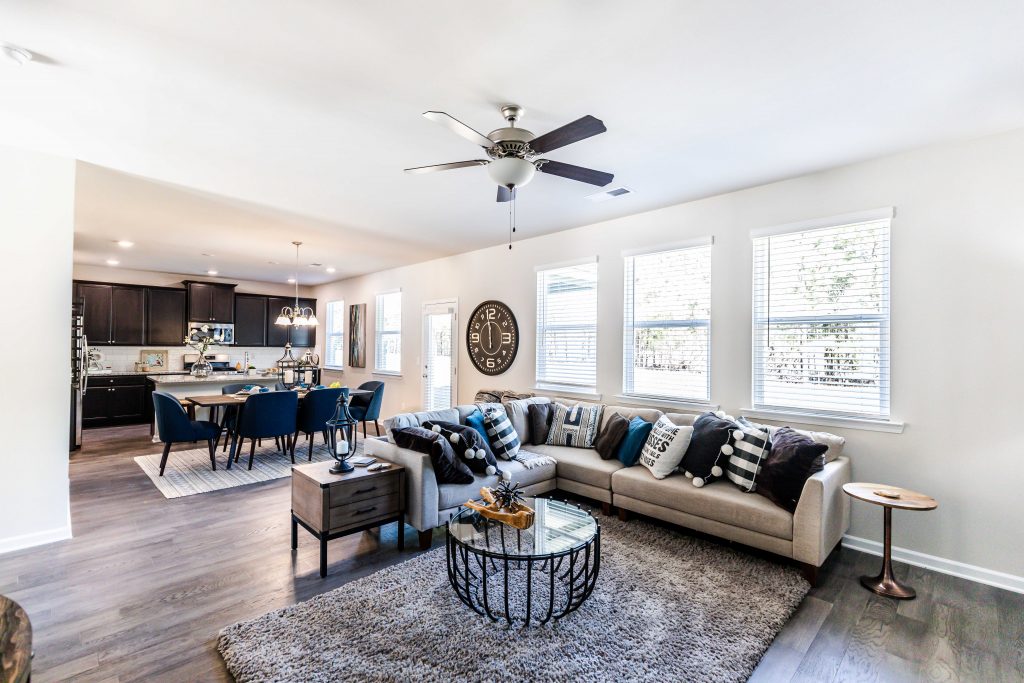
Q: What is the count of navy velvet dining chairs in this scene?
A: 6